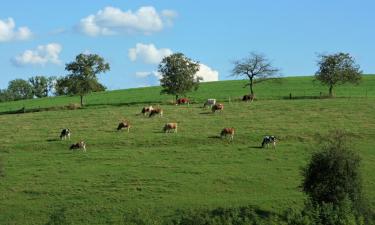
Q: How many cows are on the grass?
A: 12